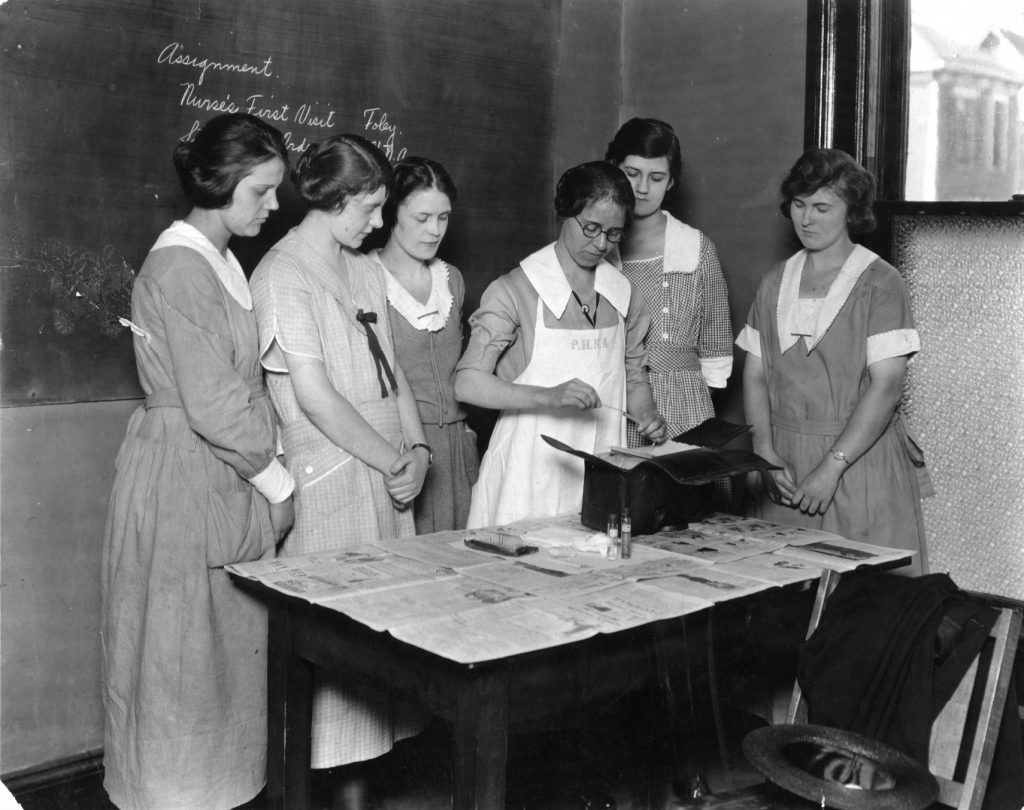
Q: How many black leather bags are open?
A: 1